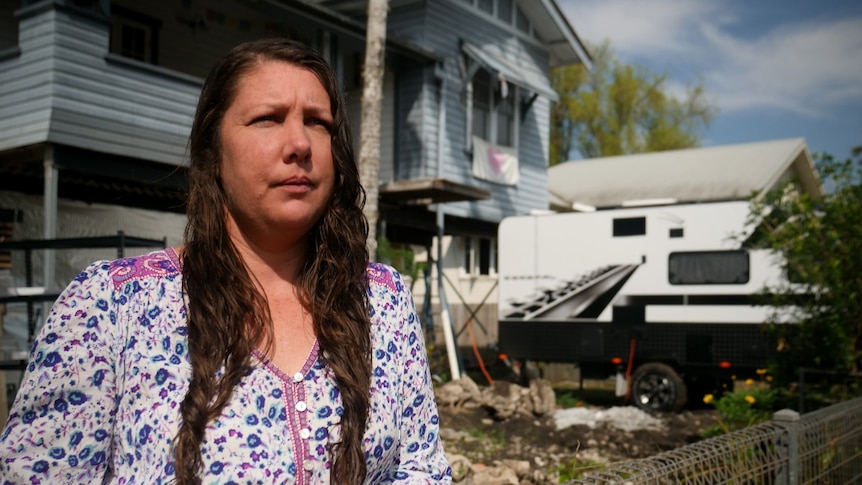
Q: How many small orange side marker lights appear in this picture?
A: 3